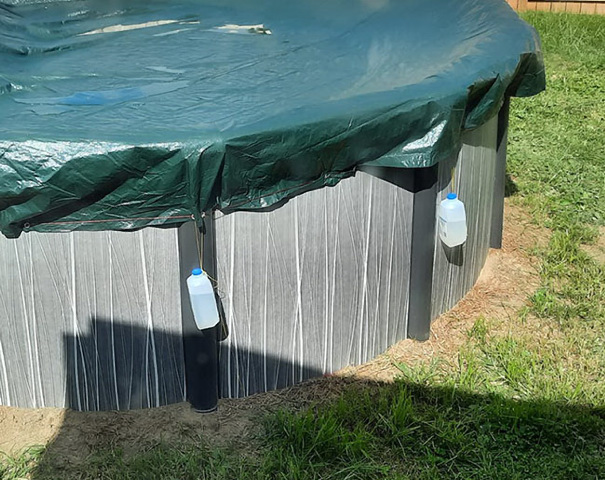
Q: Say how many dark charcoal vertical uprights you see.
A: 3